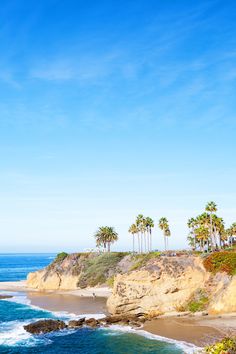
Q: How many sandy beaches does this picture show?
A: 2